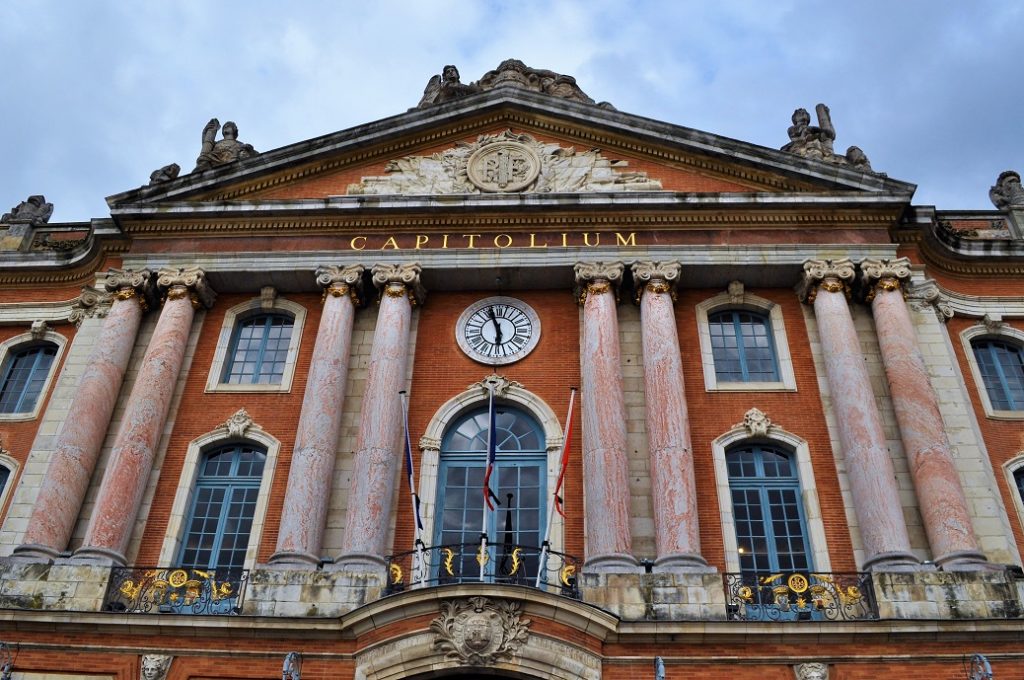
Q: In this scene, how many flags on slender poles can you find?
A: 3